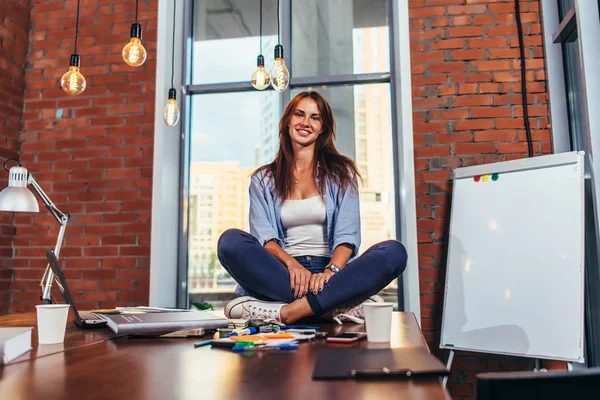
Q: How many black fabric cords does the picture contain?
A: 5